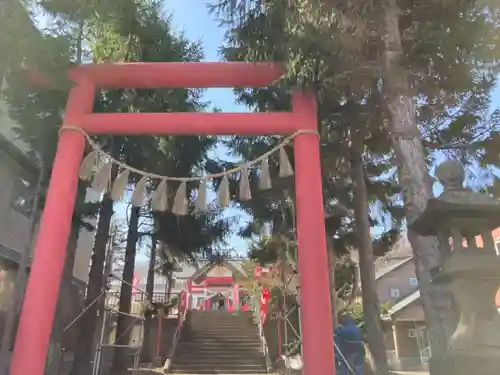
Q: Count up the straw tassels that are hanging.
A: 11